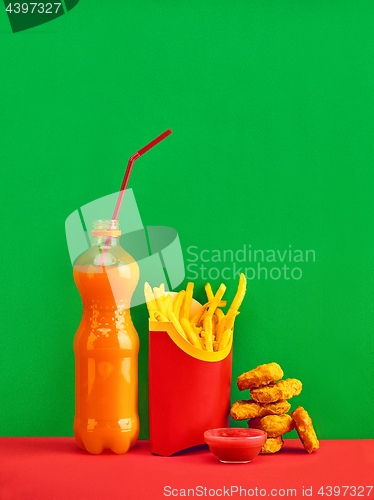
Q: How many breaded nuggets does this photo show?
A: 6